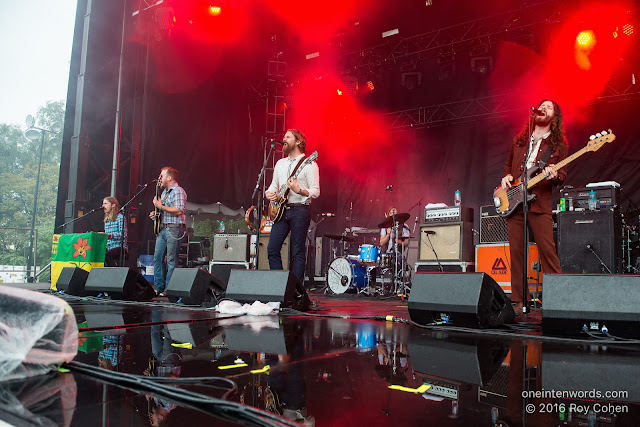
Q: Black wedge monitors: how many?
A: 6